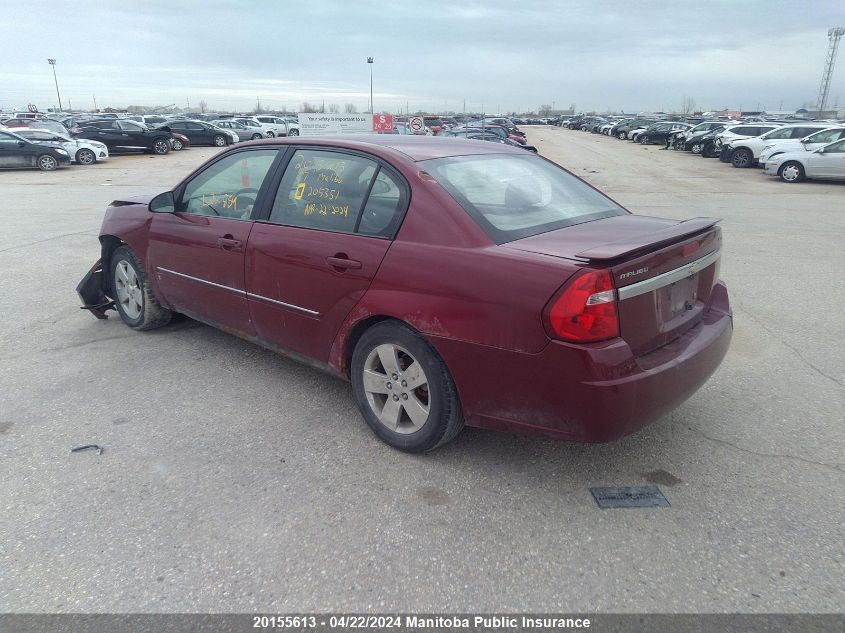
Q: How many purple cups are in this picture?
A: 0